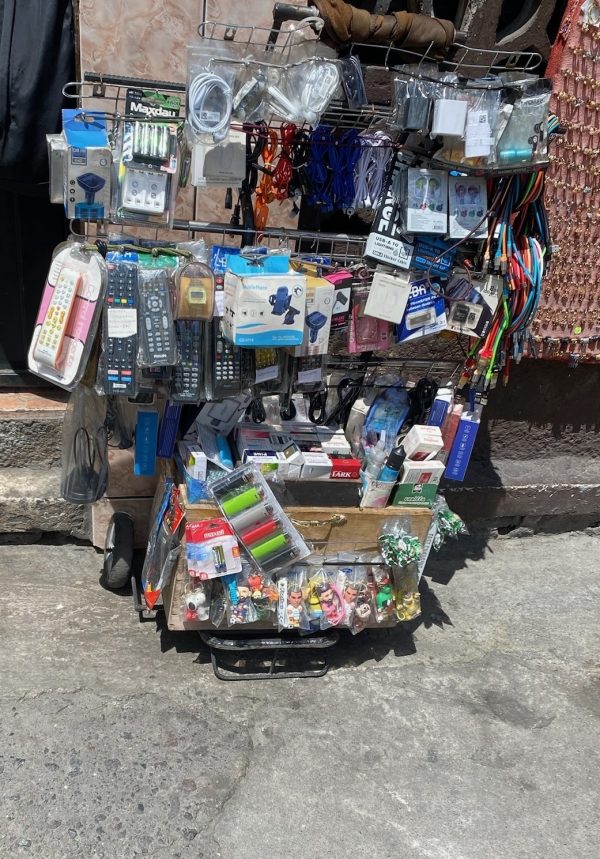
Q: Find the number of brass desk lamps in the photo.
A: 0